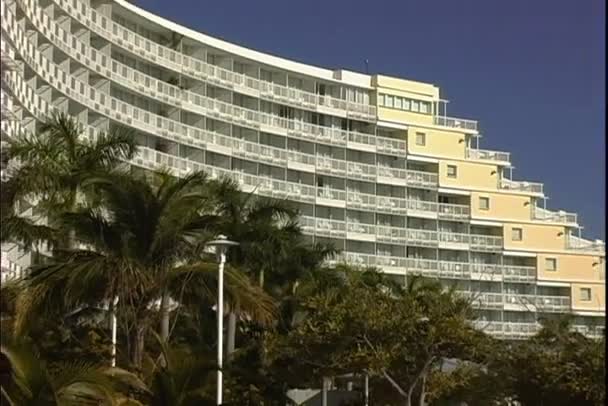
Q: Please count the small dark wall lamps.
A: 5